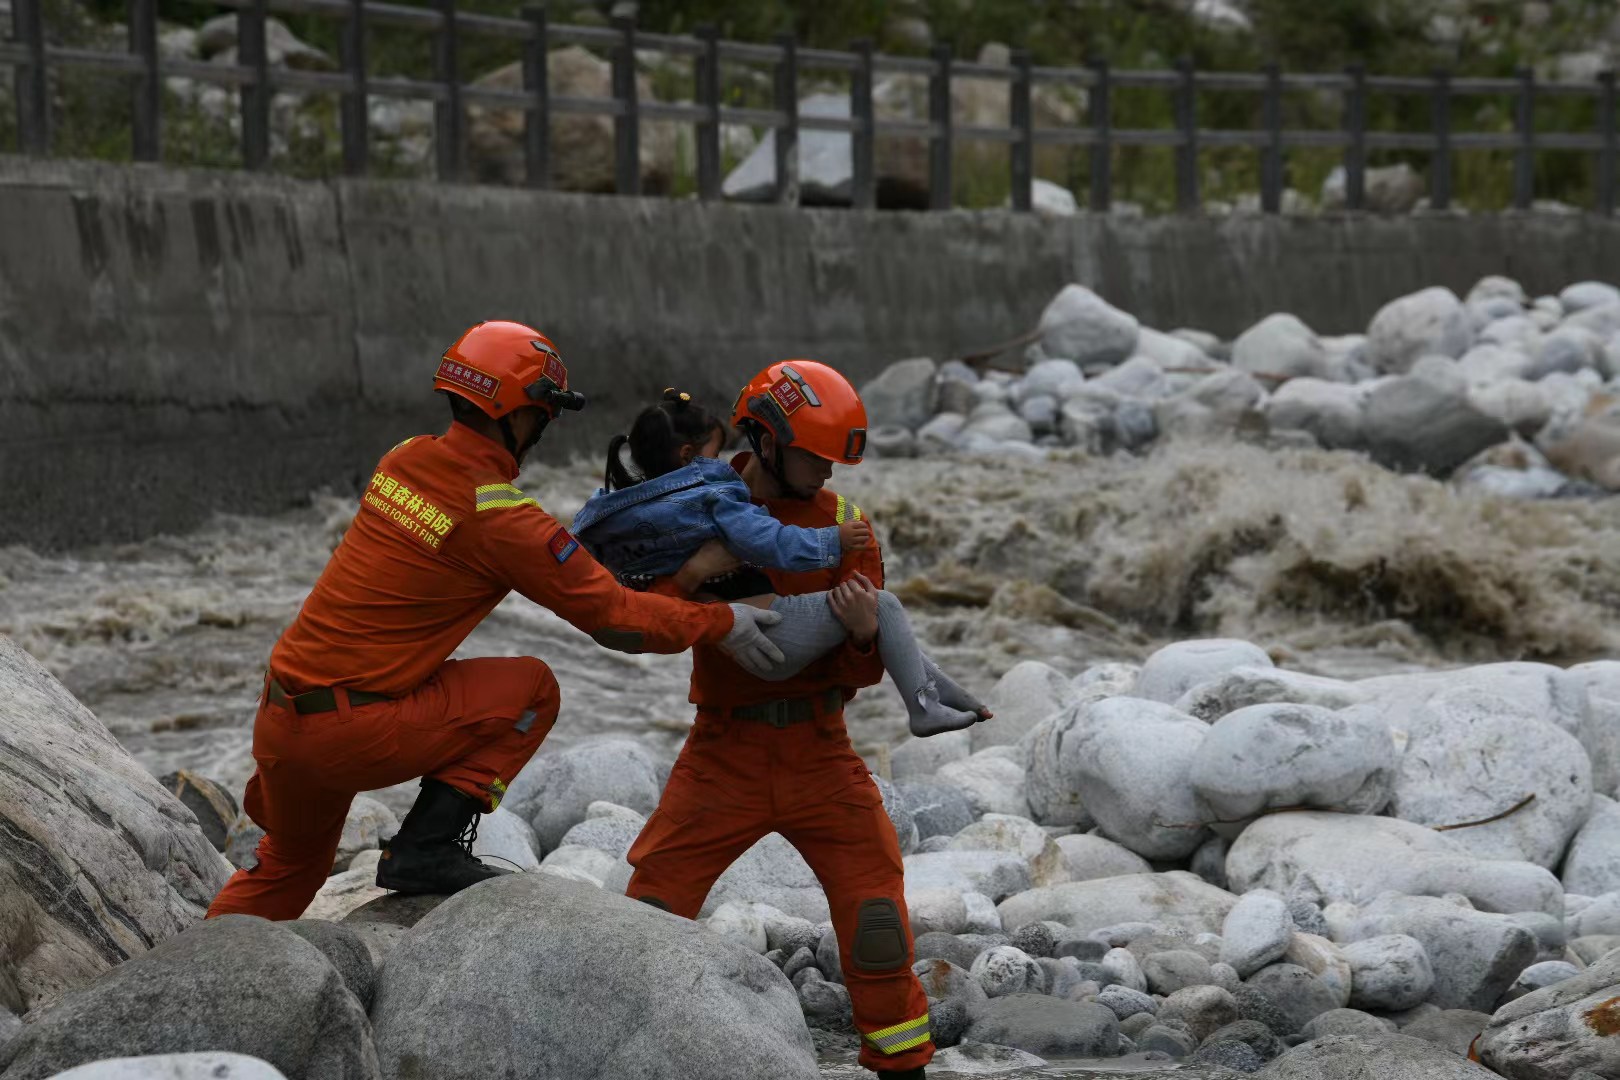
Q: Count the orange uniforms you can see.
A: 2